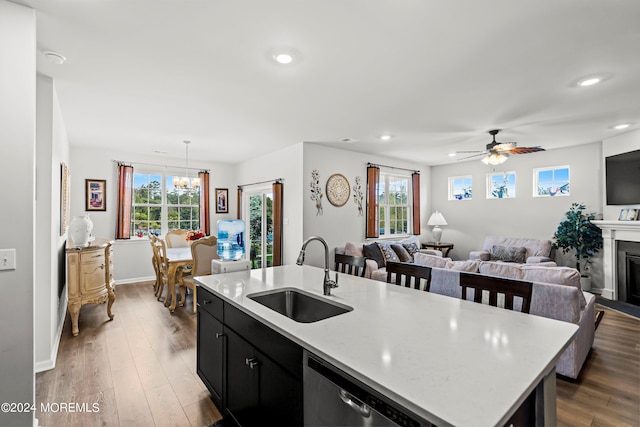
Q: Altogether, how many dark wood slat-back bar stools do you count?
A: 3